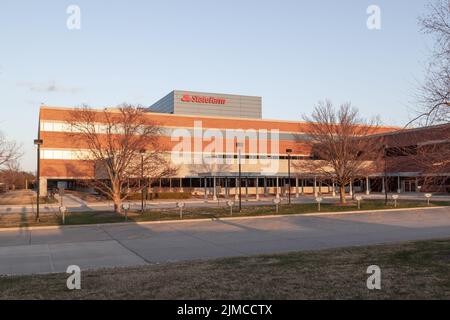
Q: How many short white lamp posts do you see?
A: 9